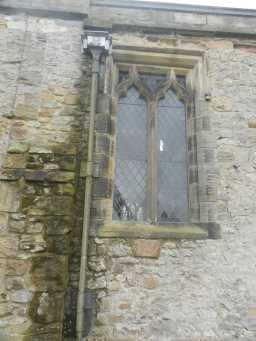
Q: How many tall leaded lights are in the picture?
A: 2